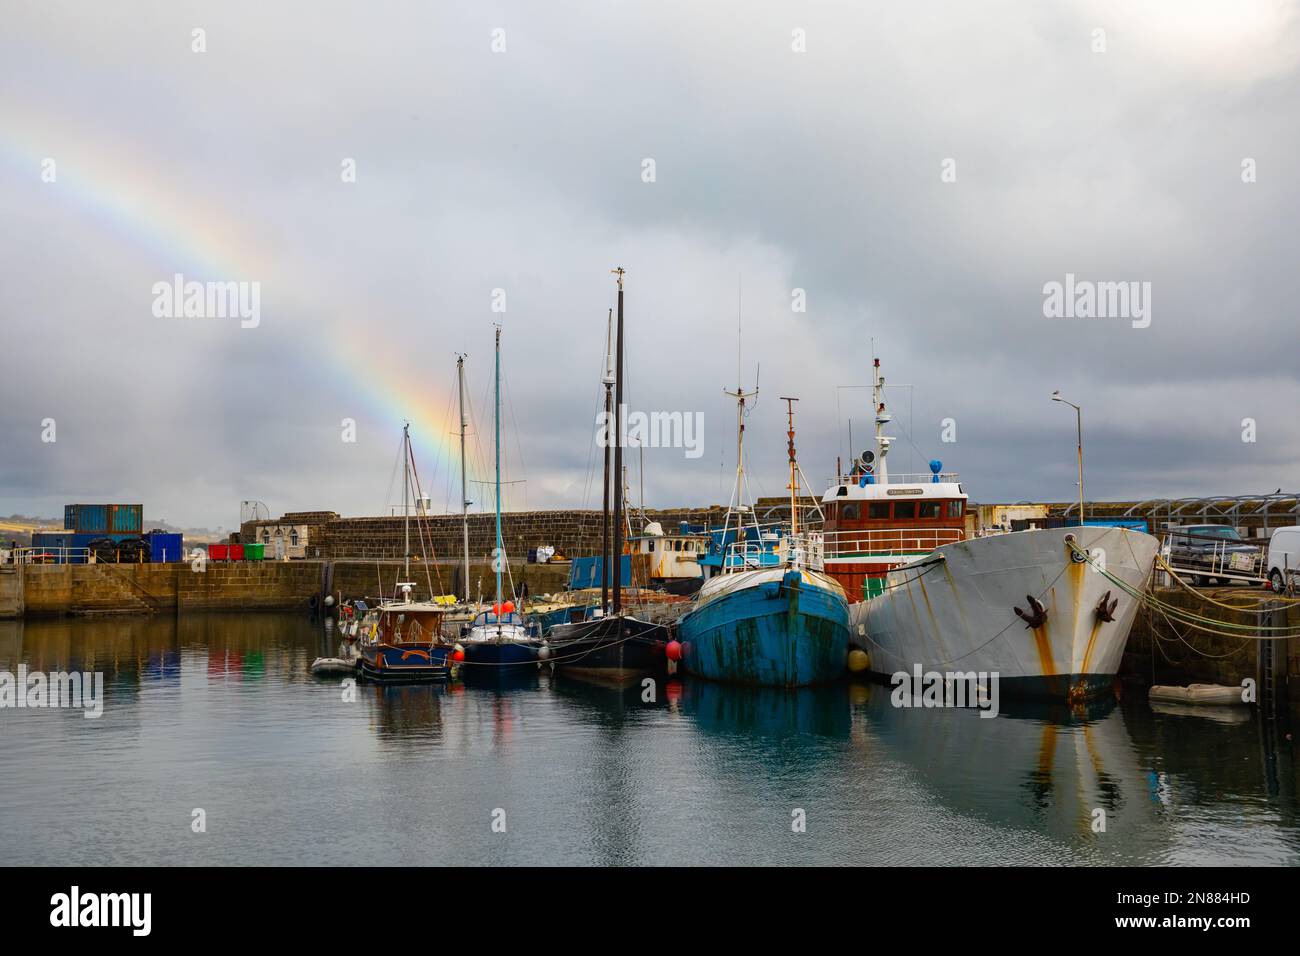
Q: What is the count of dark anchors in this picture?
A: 2